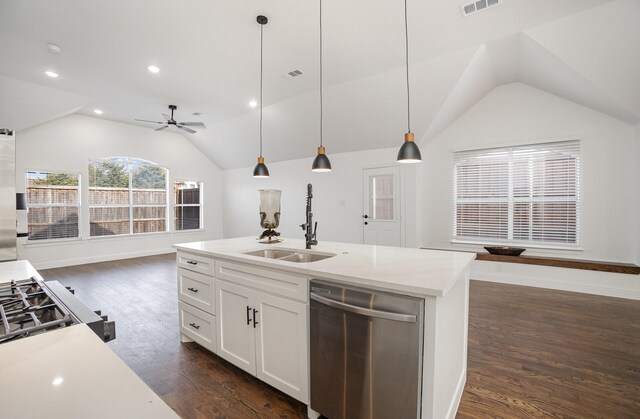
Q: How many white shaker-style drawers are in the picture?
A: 3